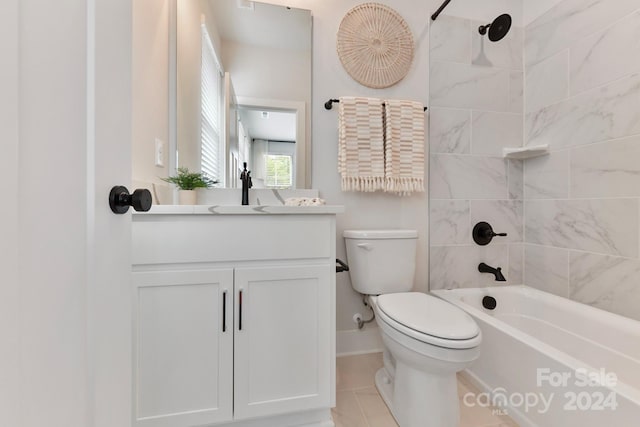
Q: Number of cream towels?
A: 2